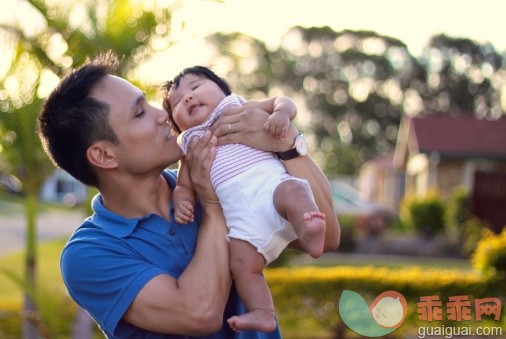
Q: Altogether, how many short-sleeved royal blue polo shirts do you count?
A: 1